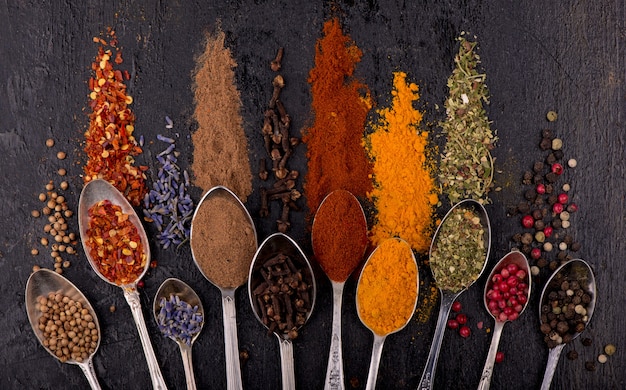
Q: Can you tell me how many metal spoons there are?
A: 10